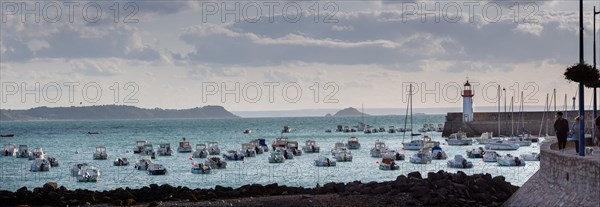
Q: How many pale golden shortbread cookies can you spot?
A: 0